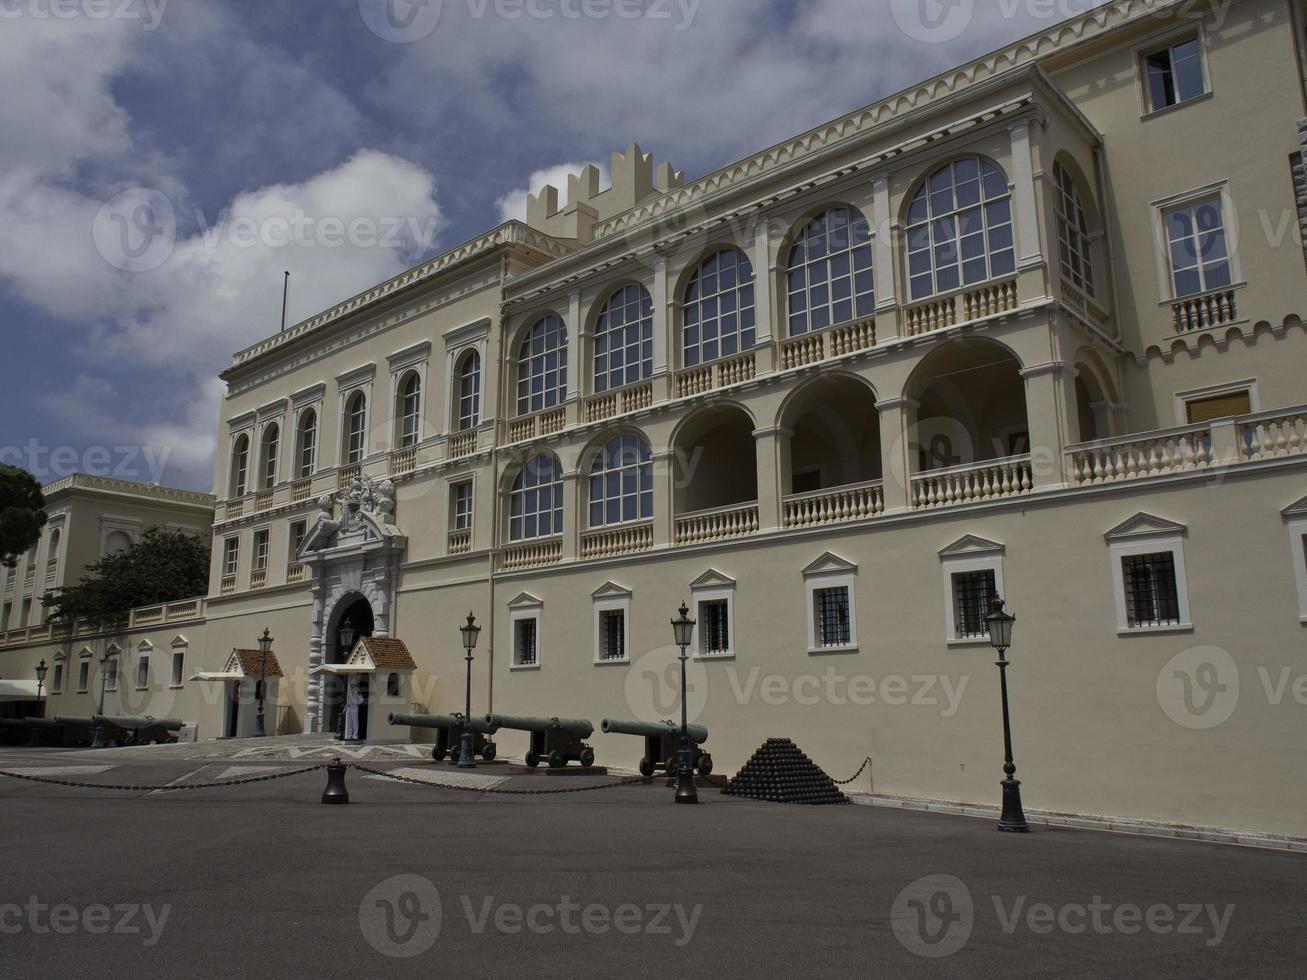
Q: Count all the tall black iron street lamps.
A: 7